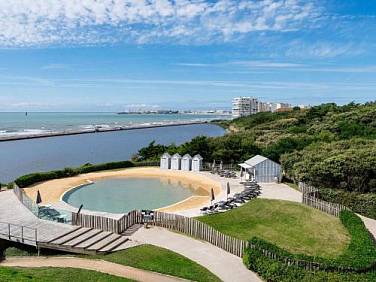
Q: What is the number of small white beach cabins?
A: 4